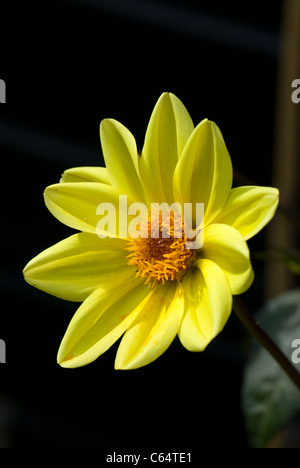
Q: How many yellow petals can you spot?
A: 11